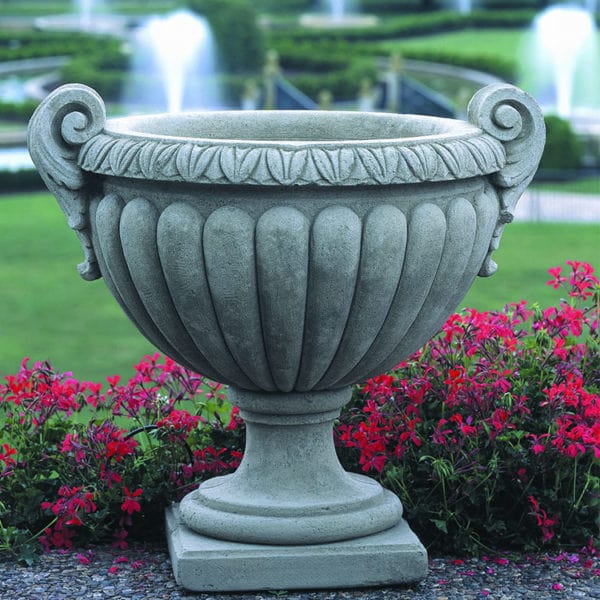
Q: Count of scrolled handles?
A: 2